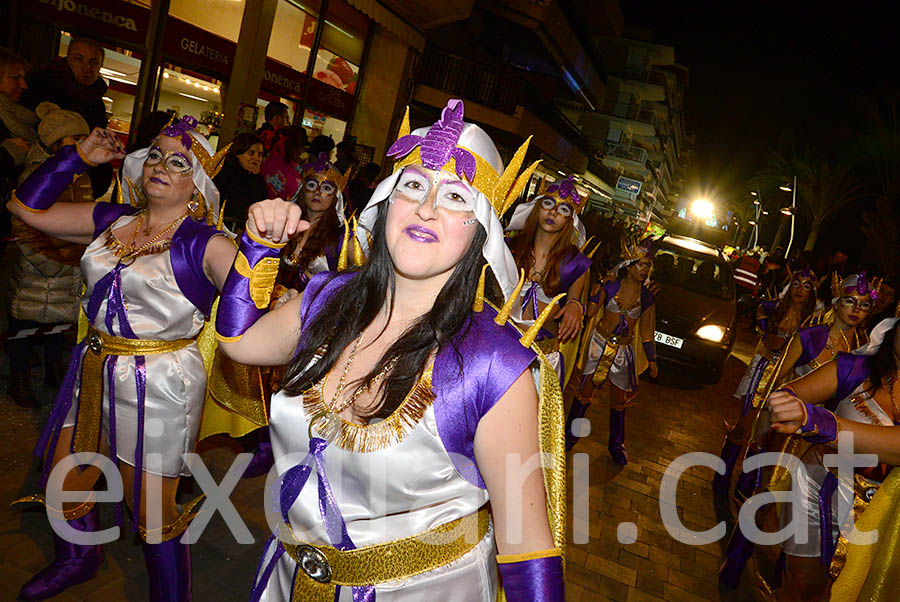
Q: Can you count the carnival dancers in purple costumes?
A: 8